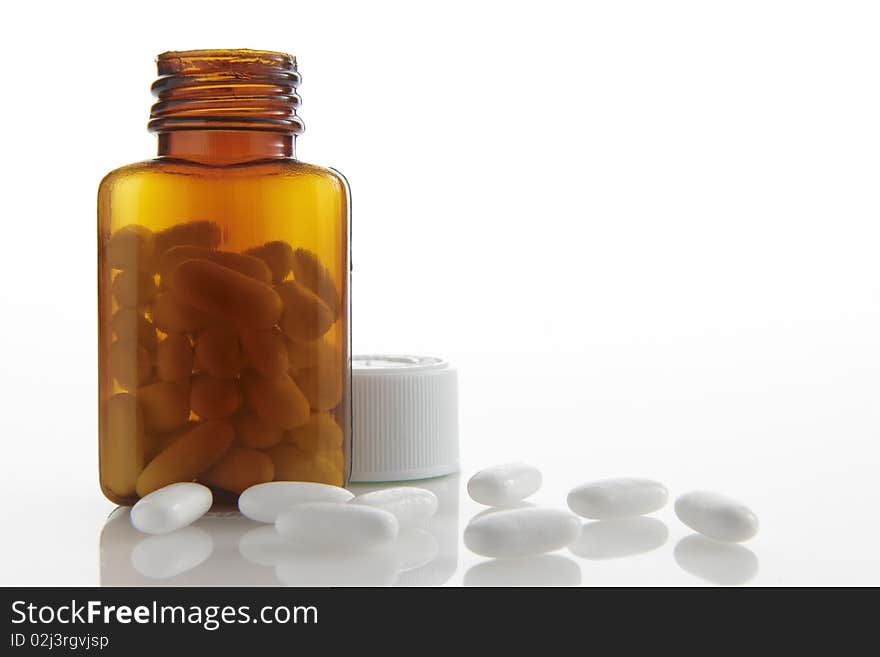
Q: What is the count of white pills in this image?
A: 8